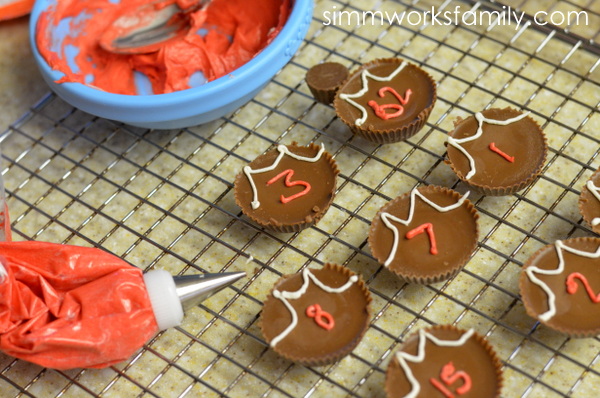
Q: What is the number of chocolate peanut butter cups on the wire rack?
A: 9